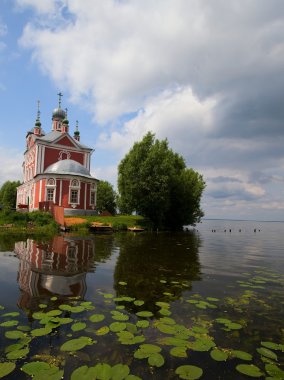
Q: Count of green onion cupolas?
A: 3